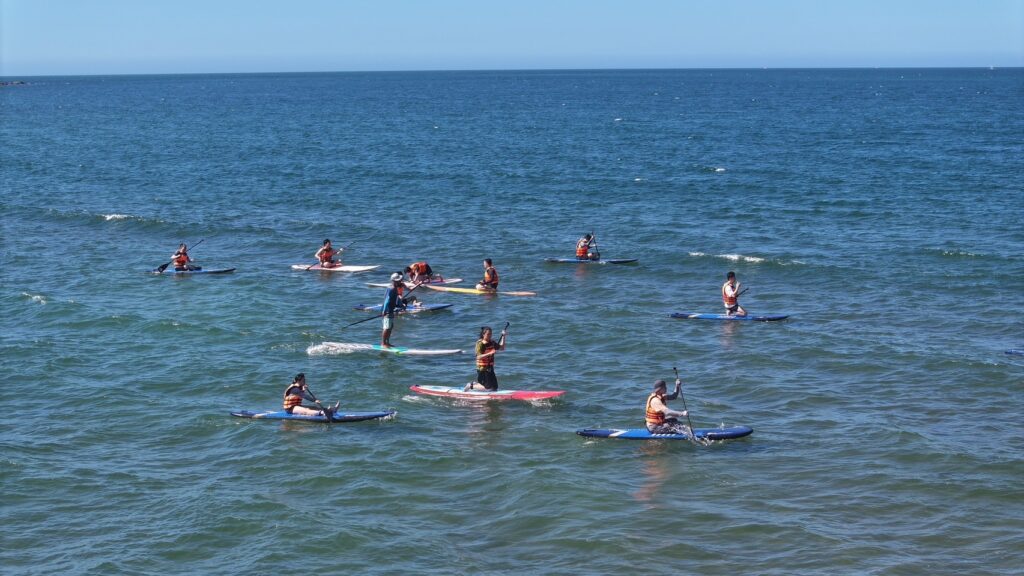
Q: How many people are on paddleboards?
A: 11